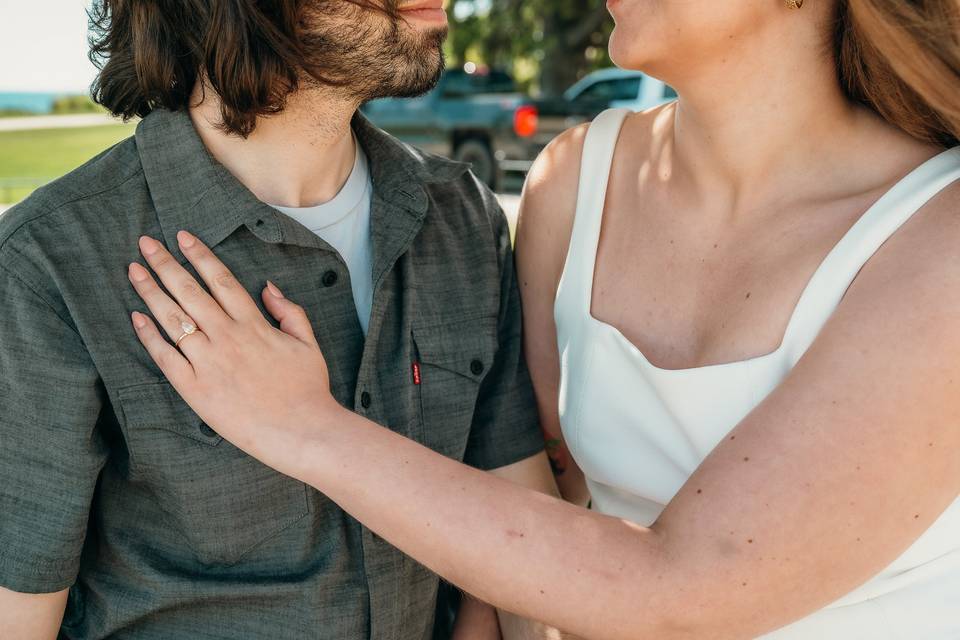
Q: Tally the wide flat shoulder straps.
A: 2